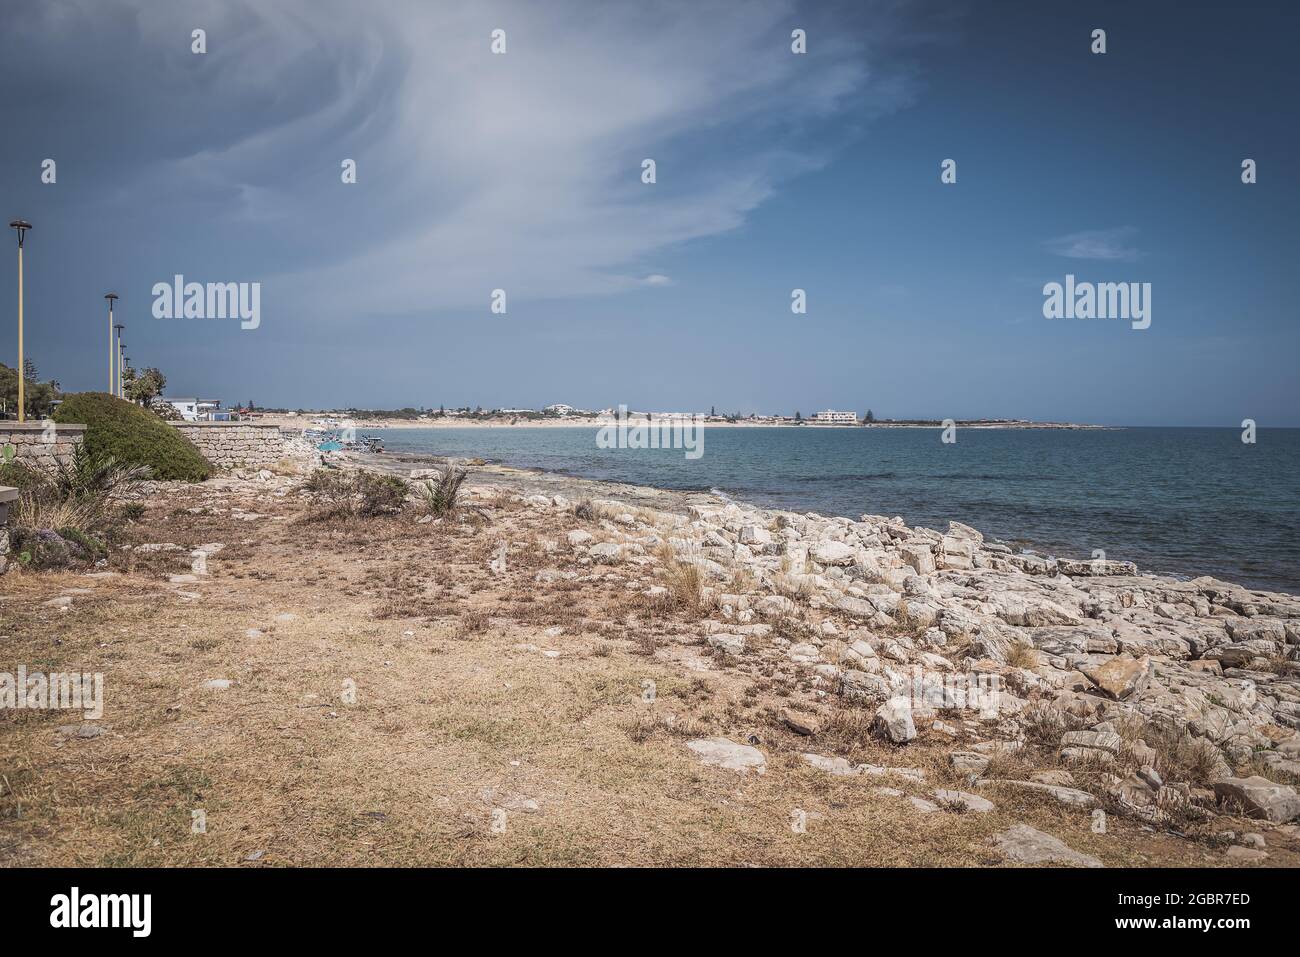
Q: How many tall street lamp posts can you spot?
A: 5